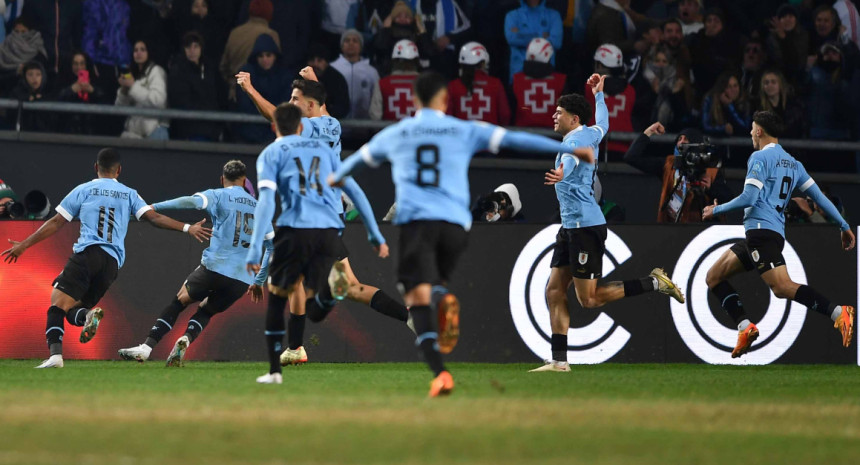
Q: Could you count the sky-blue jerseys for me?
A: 7